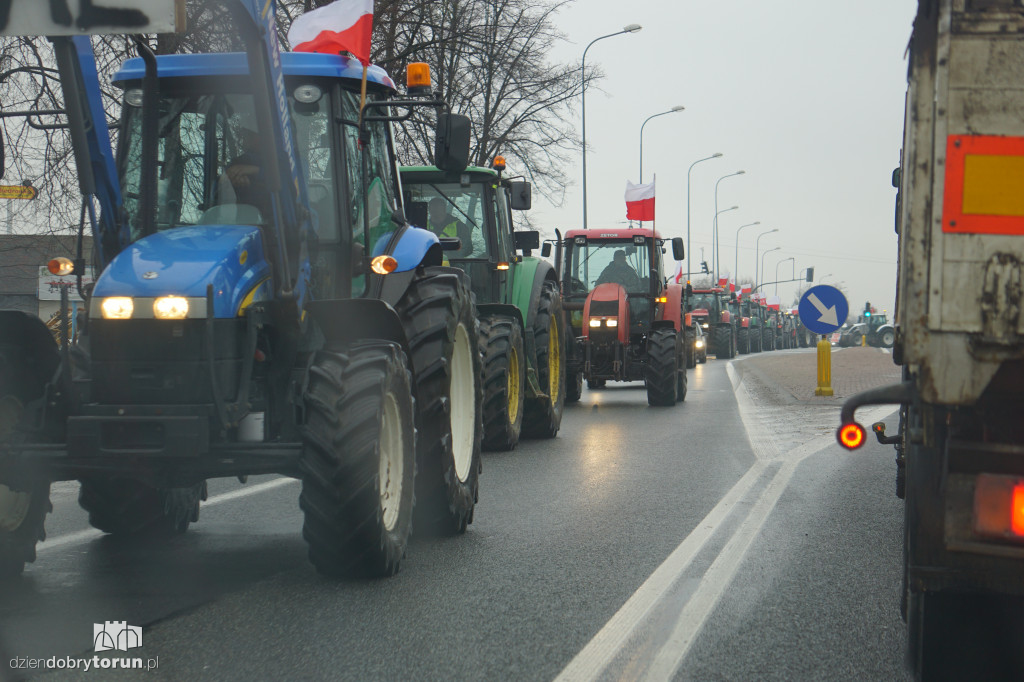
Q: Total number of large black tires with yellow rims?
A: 2